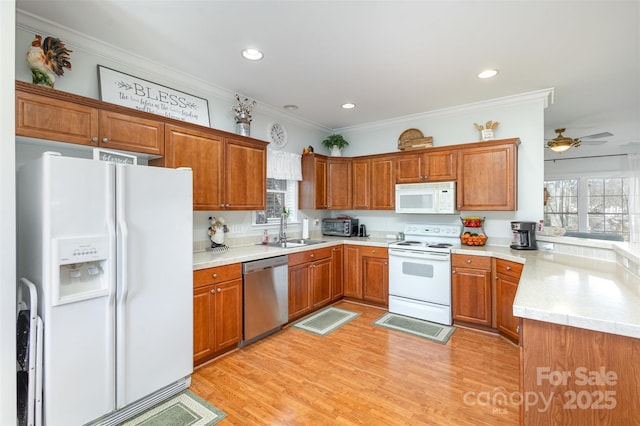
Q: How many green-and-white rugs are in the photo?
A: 3